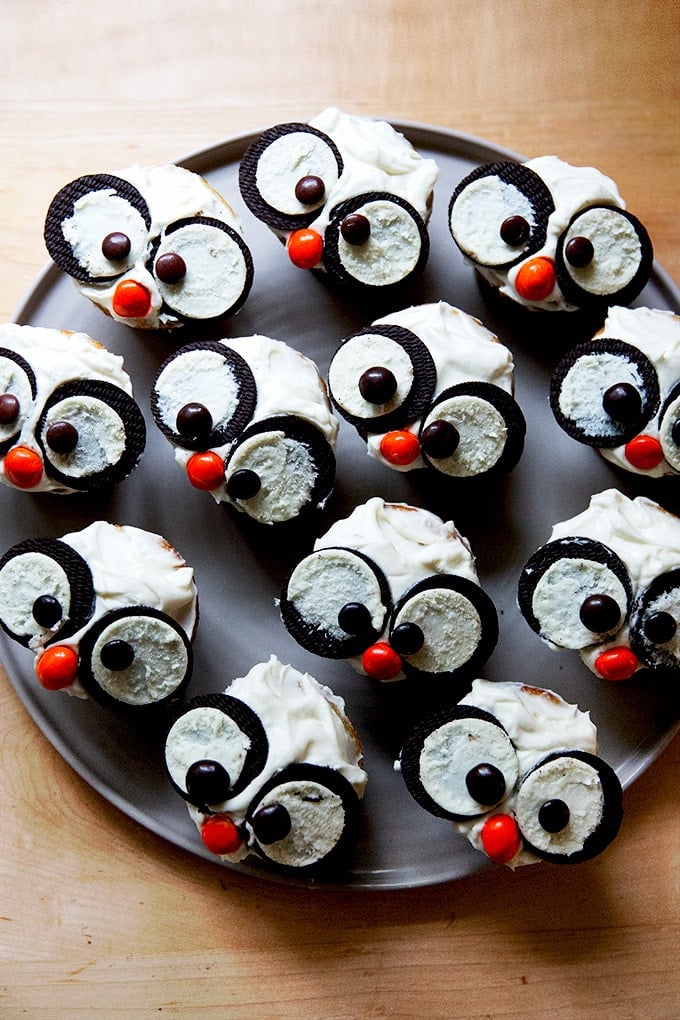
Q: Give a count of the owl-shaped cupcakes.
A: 12